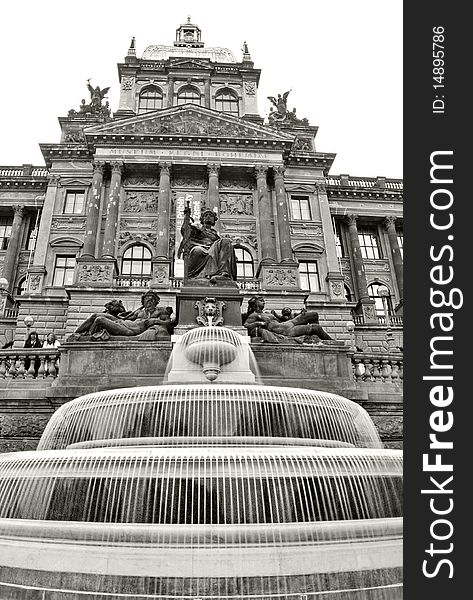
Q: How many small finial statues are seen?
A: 2